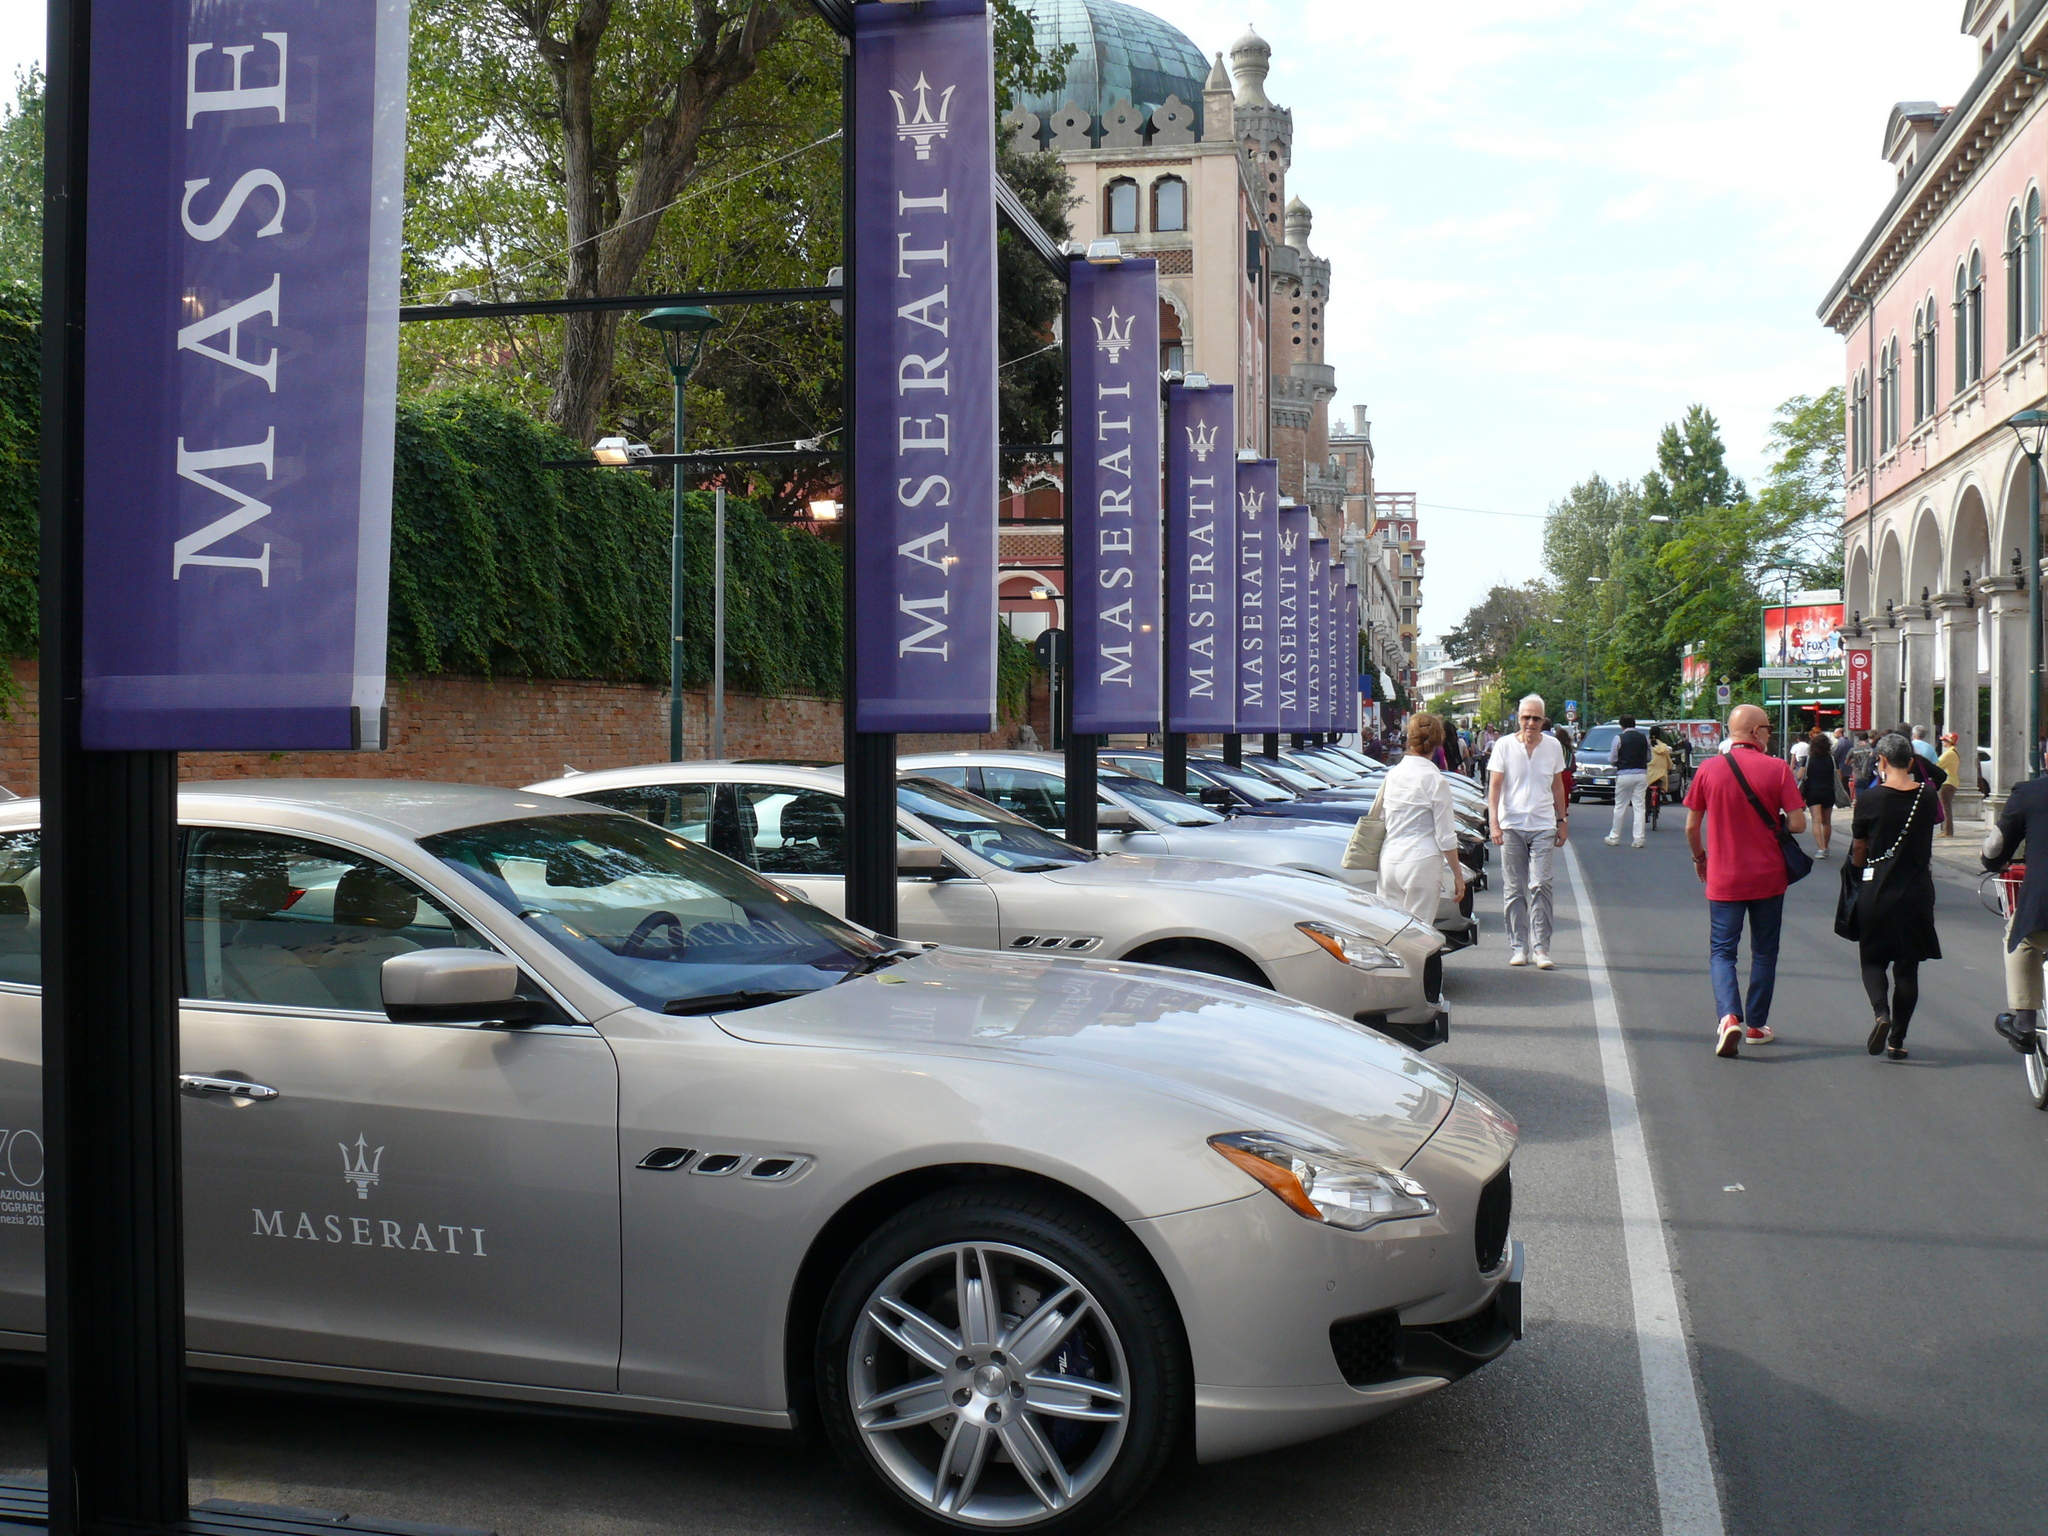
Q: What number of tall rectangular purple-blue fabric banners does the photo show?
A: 9